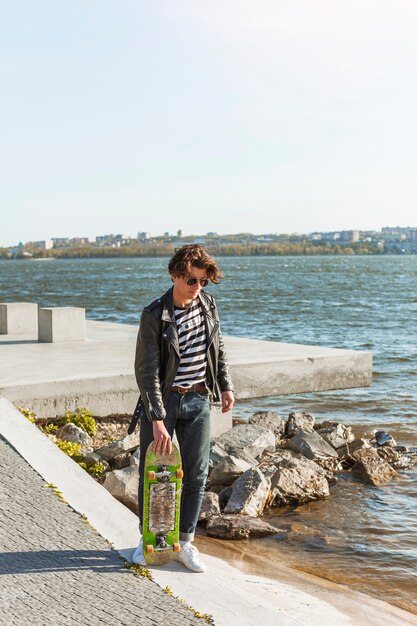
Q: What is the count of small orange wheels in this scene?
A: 4